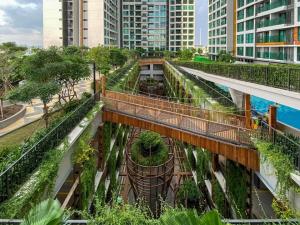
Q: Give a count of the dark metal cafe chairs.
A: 0